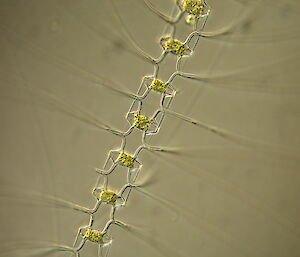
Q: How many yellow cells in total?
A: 7